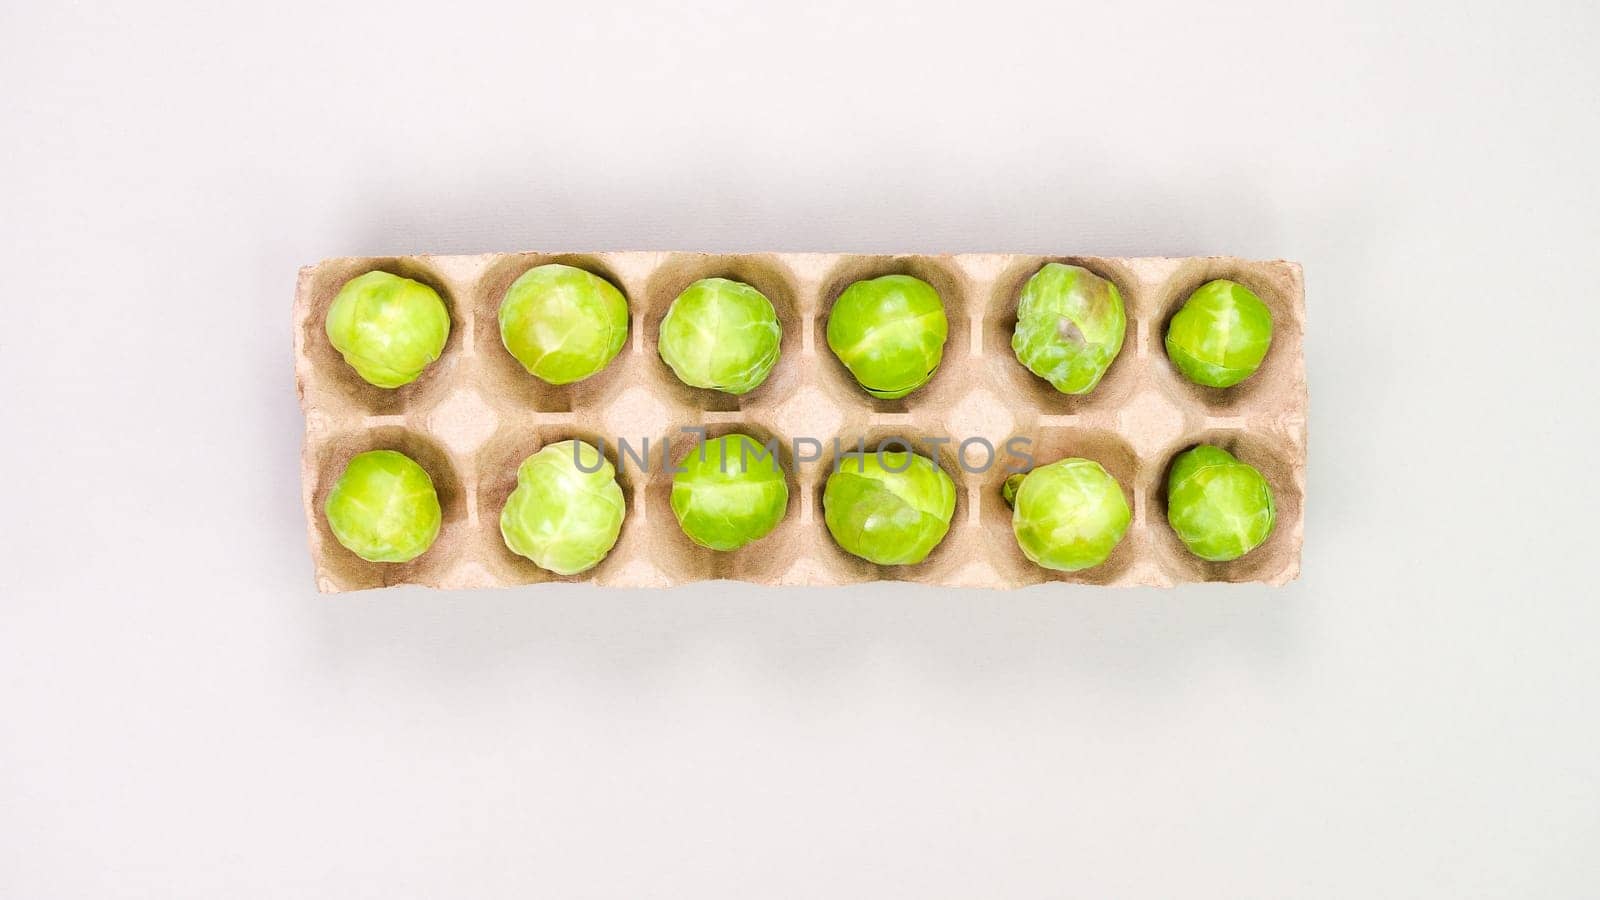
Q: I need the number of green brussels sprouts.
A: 12